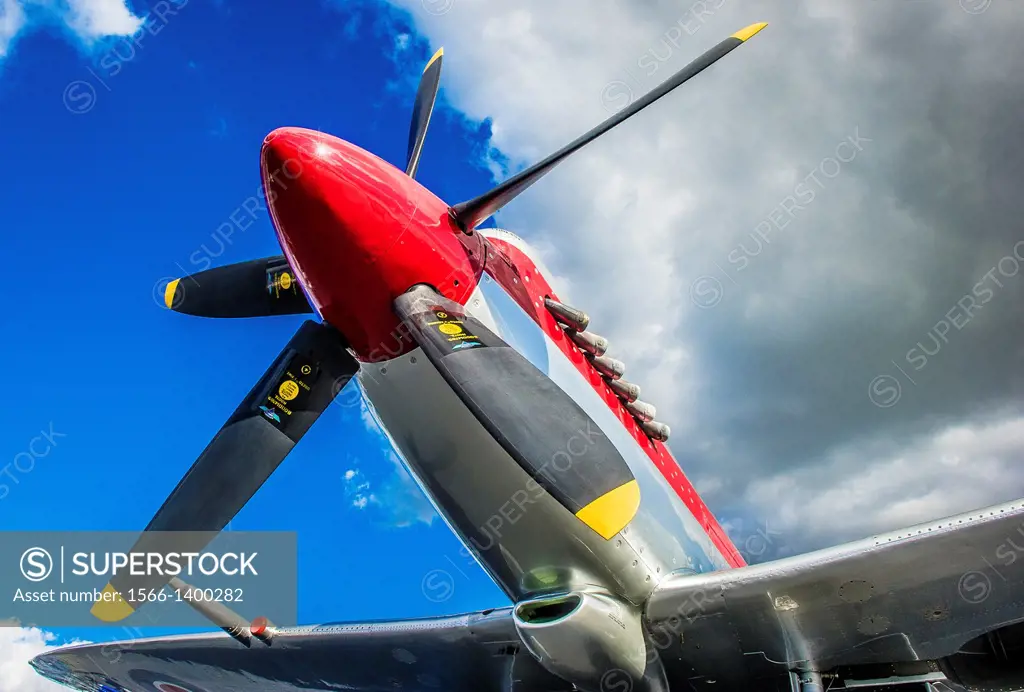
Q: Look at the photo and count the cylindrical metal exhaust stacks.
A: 6